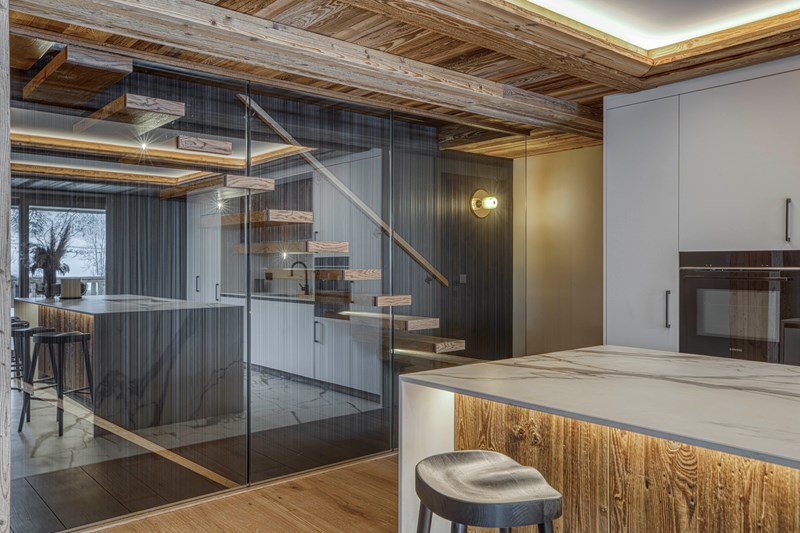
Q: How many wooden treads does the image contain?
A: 11